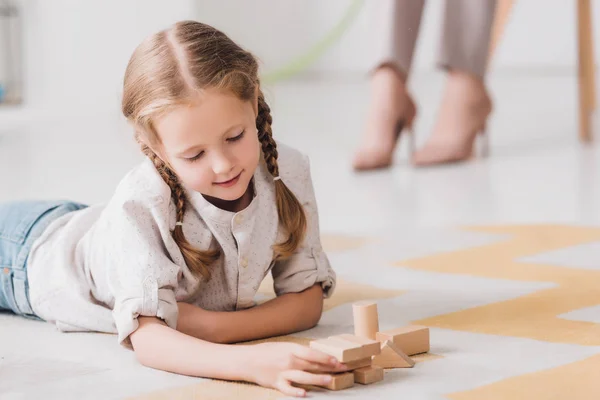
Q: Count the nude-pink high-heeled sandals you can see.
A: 2